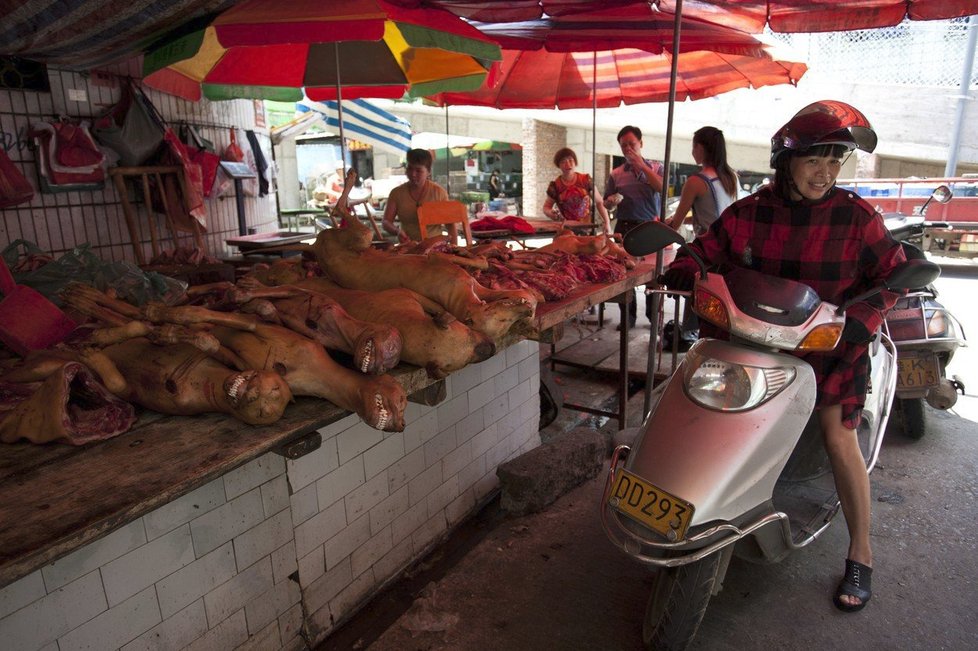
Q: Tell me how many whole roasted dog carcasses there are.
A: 5